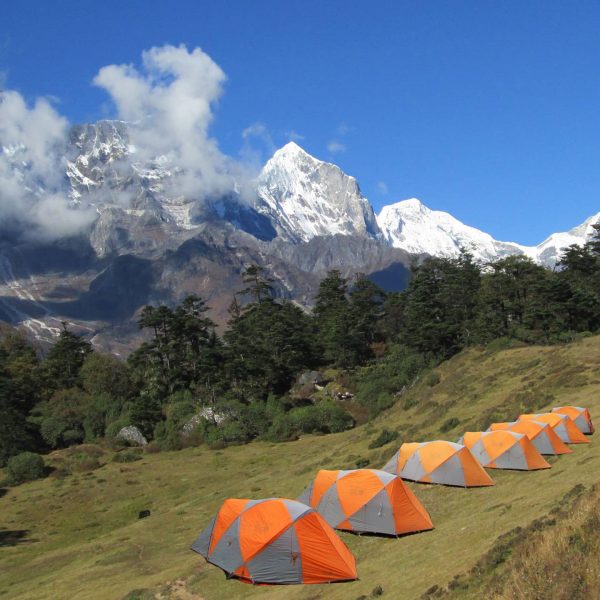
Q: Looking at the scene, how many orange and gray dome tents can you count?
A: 7